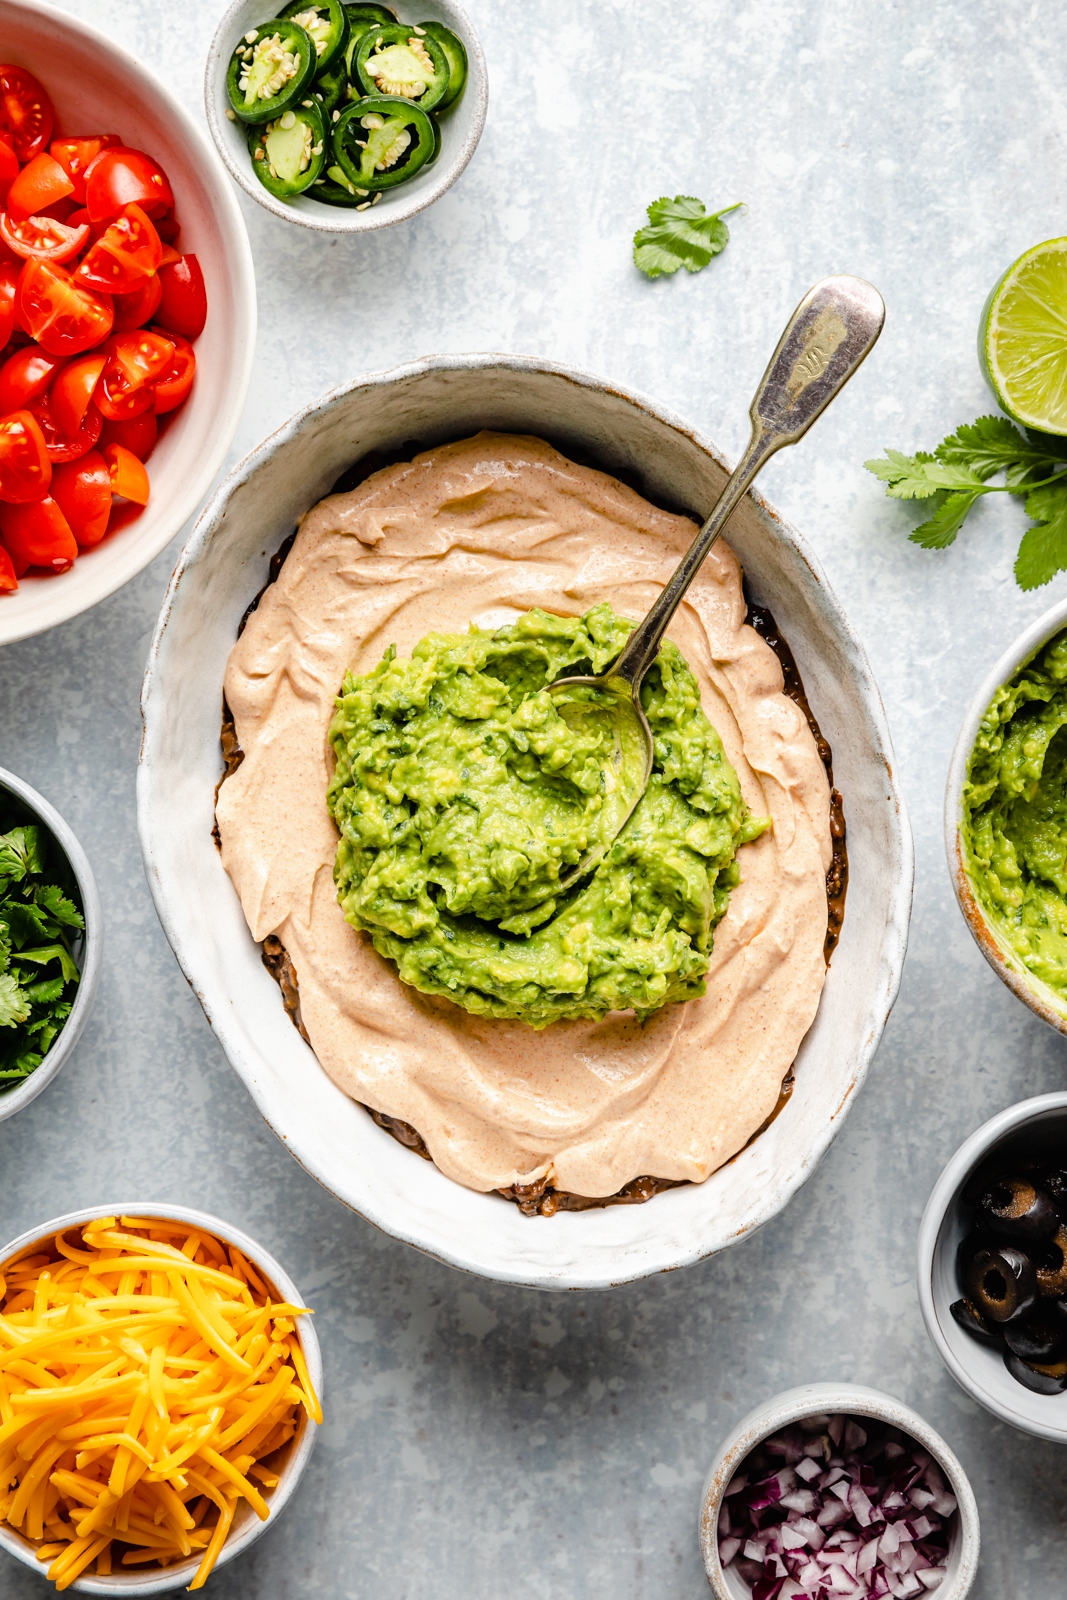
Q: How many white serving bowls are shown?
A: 8